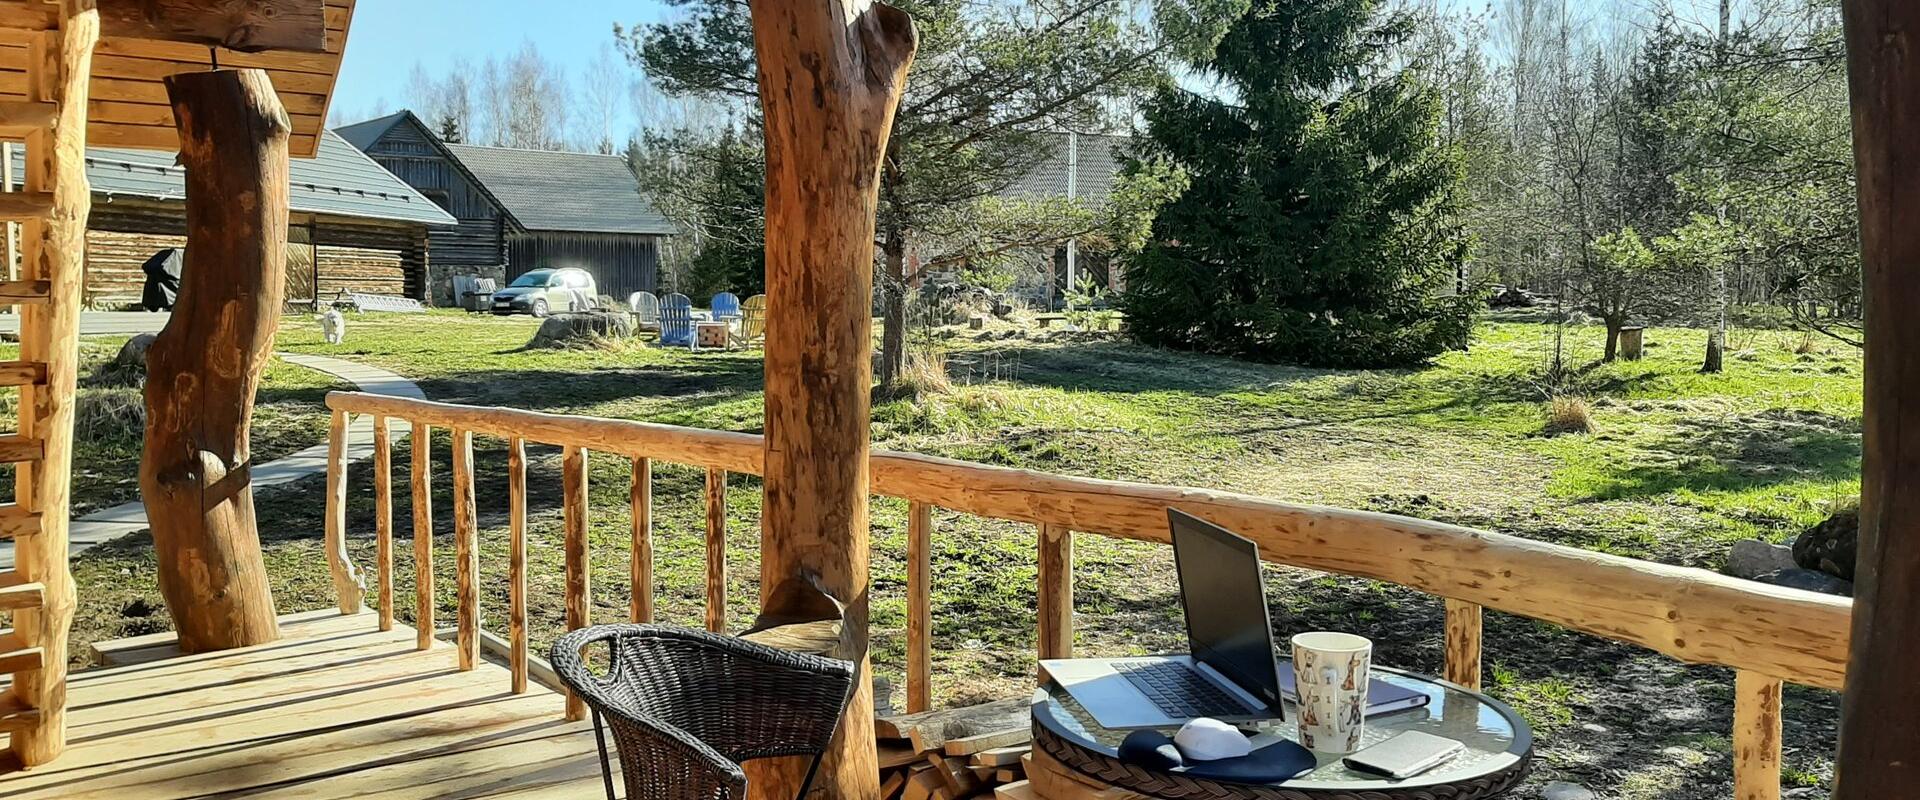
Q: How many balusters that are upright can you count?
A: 12